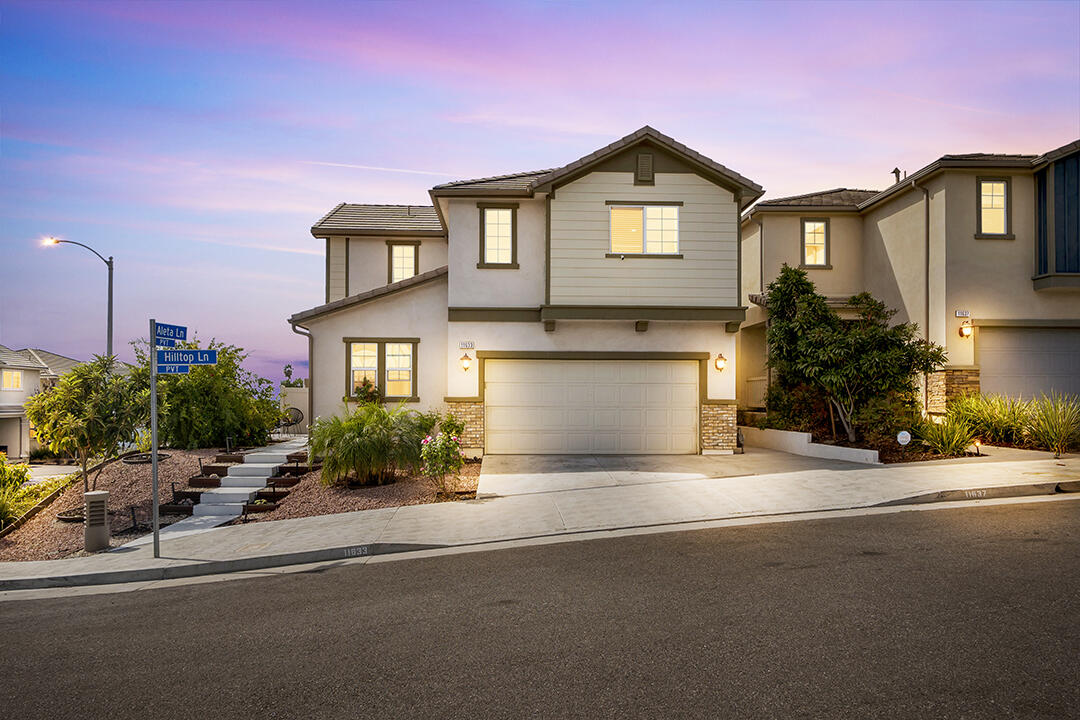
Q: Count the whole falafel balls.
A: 0